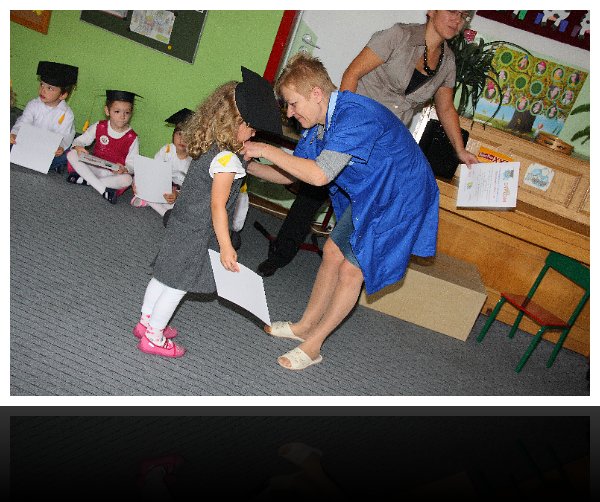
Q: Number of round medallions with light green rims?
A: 15